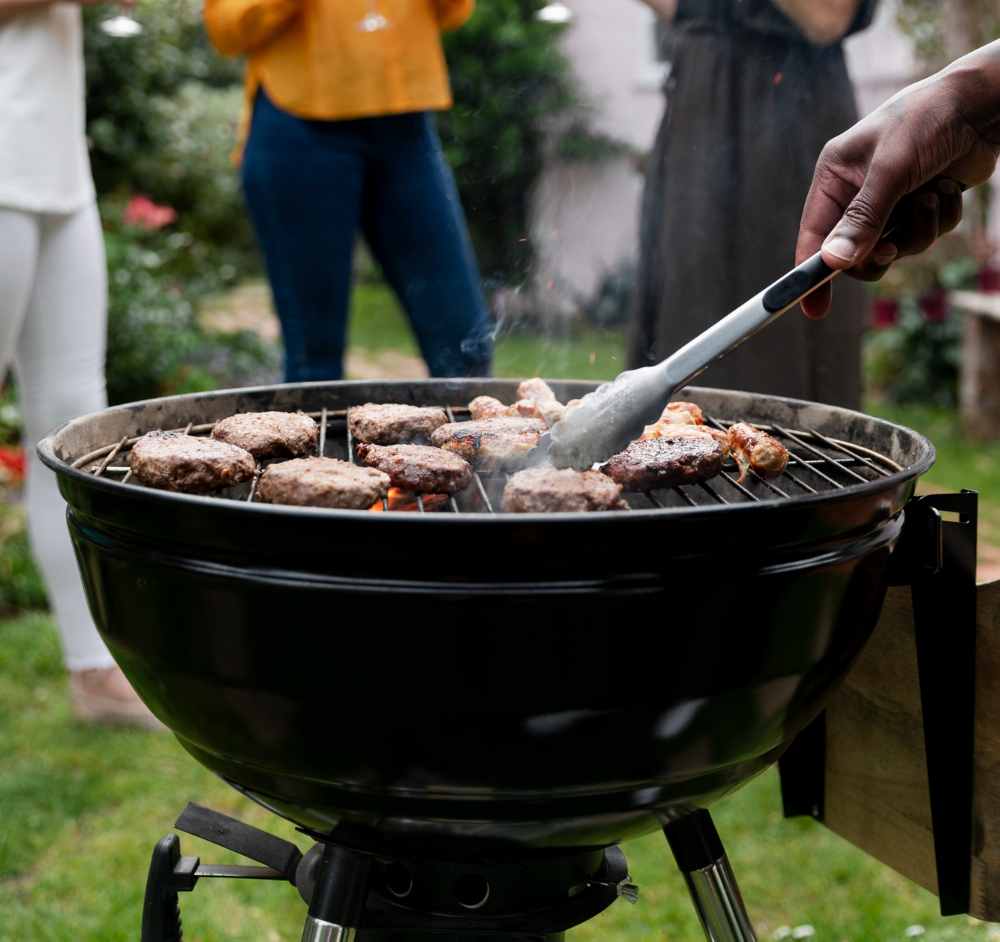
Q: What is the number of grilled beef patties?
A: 8